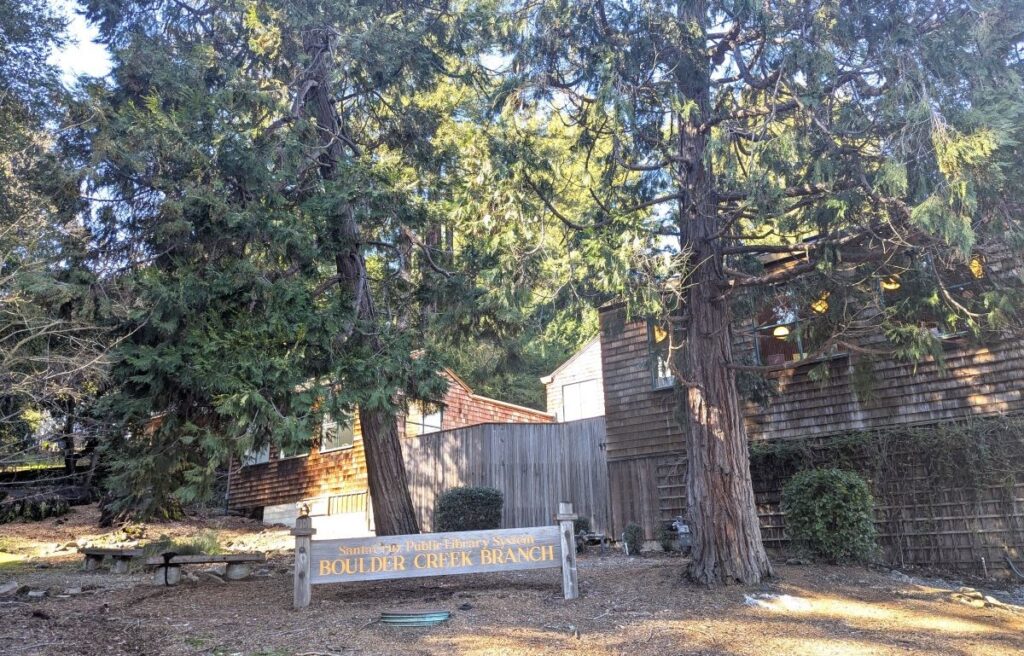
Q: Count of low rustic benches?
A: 2